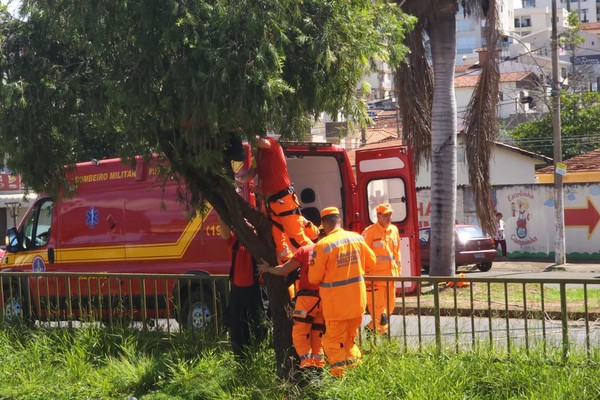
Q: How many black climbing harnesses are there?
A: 2